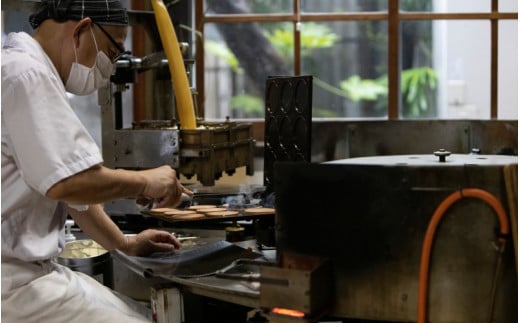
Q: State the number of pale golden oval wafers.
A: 7